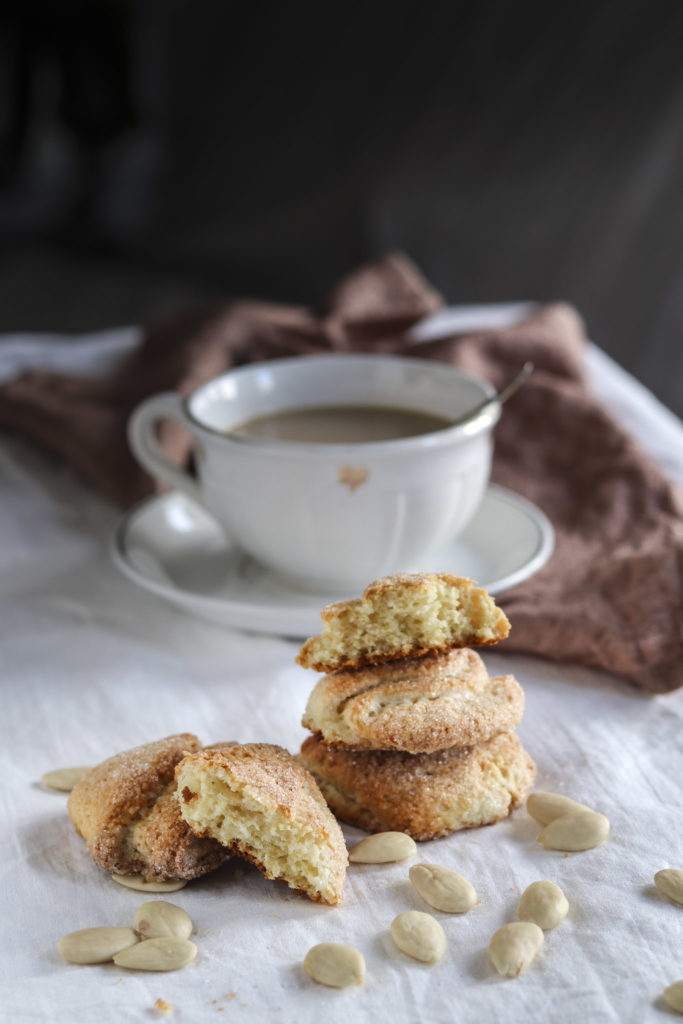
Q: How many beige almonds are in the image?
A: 15